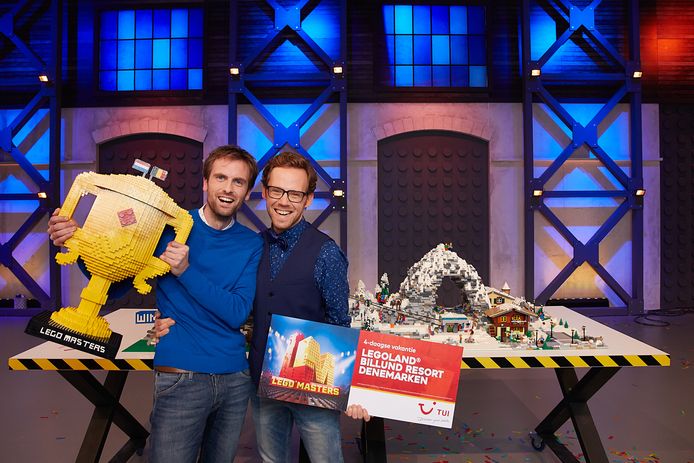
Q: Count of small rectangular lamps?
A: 9